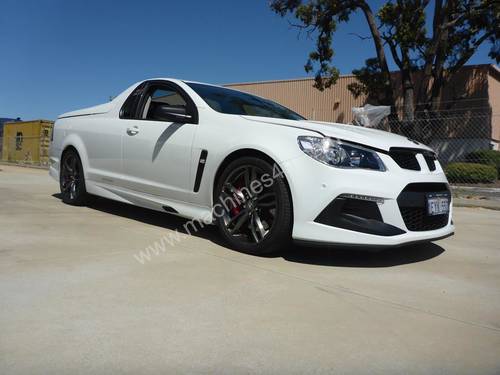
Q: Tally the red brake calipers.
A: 1